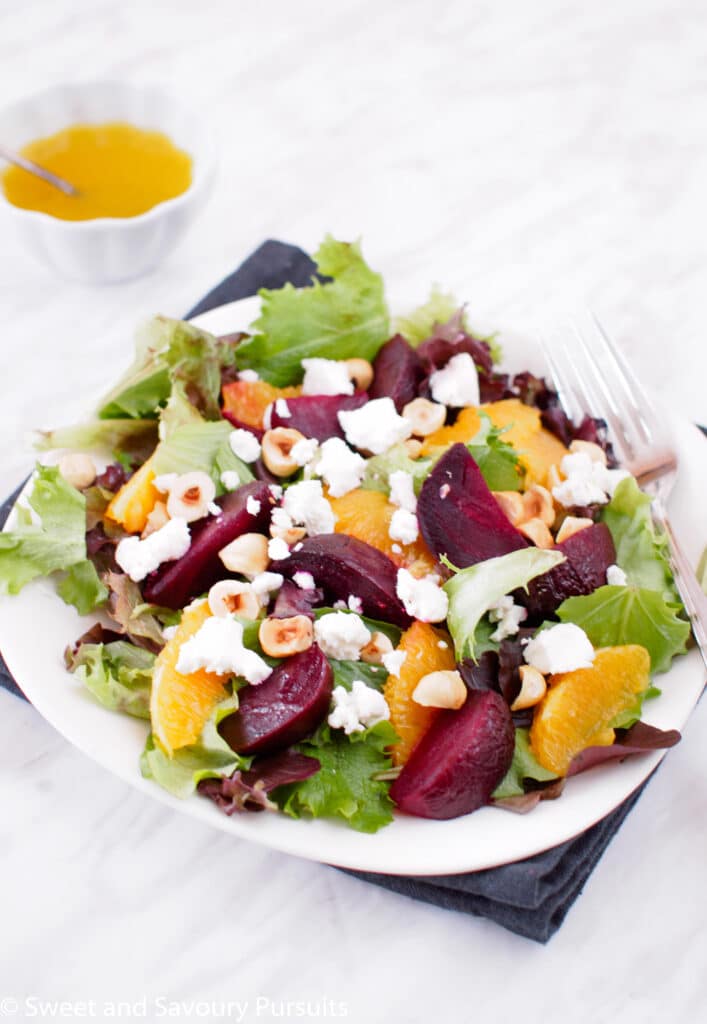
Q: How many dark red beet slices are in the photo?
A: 8